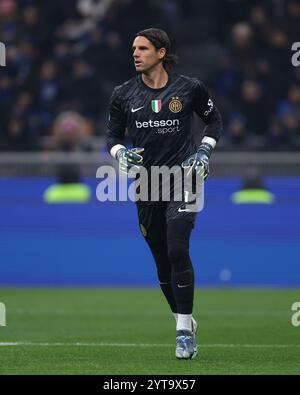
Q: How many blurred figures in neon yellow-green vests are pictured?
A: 2